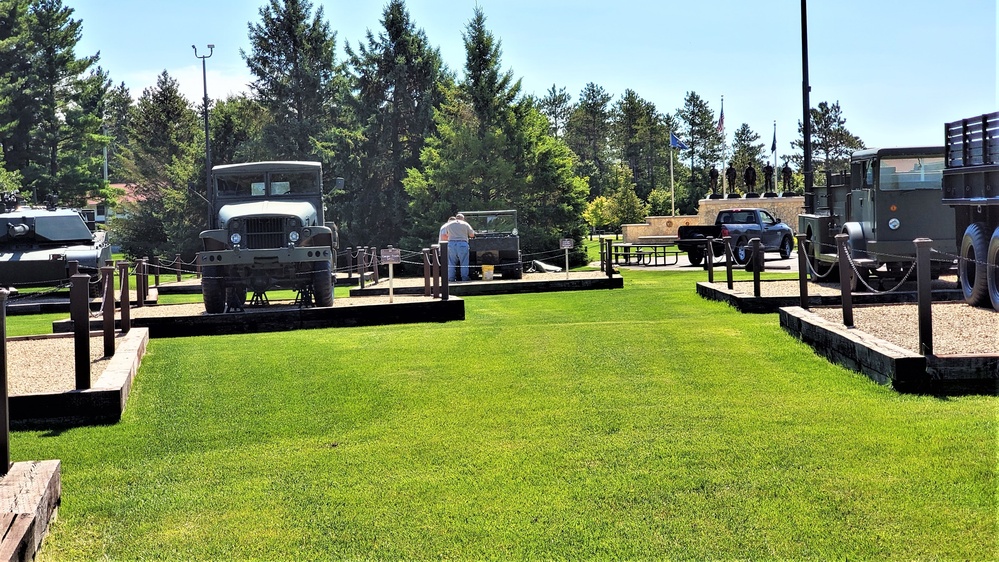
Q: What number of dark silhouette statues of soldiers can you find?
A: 5